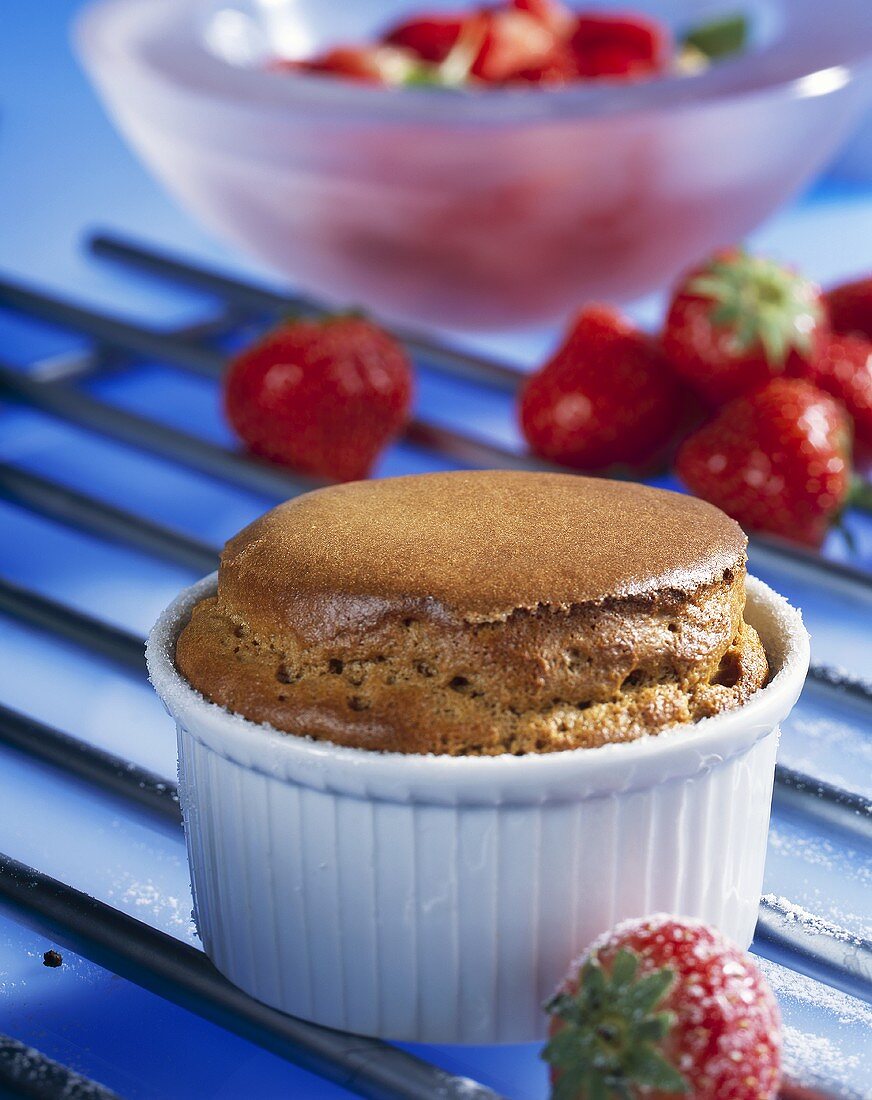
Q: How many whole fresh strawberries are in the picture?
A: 7